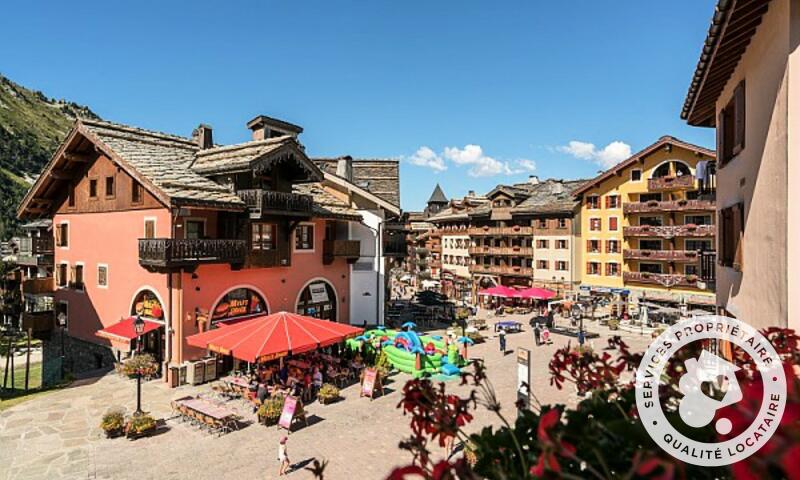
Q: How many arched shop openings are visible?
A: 3